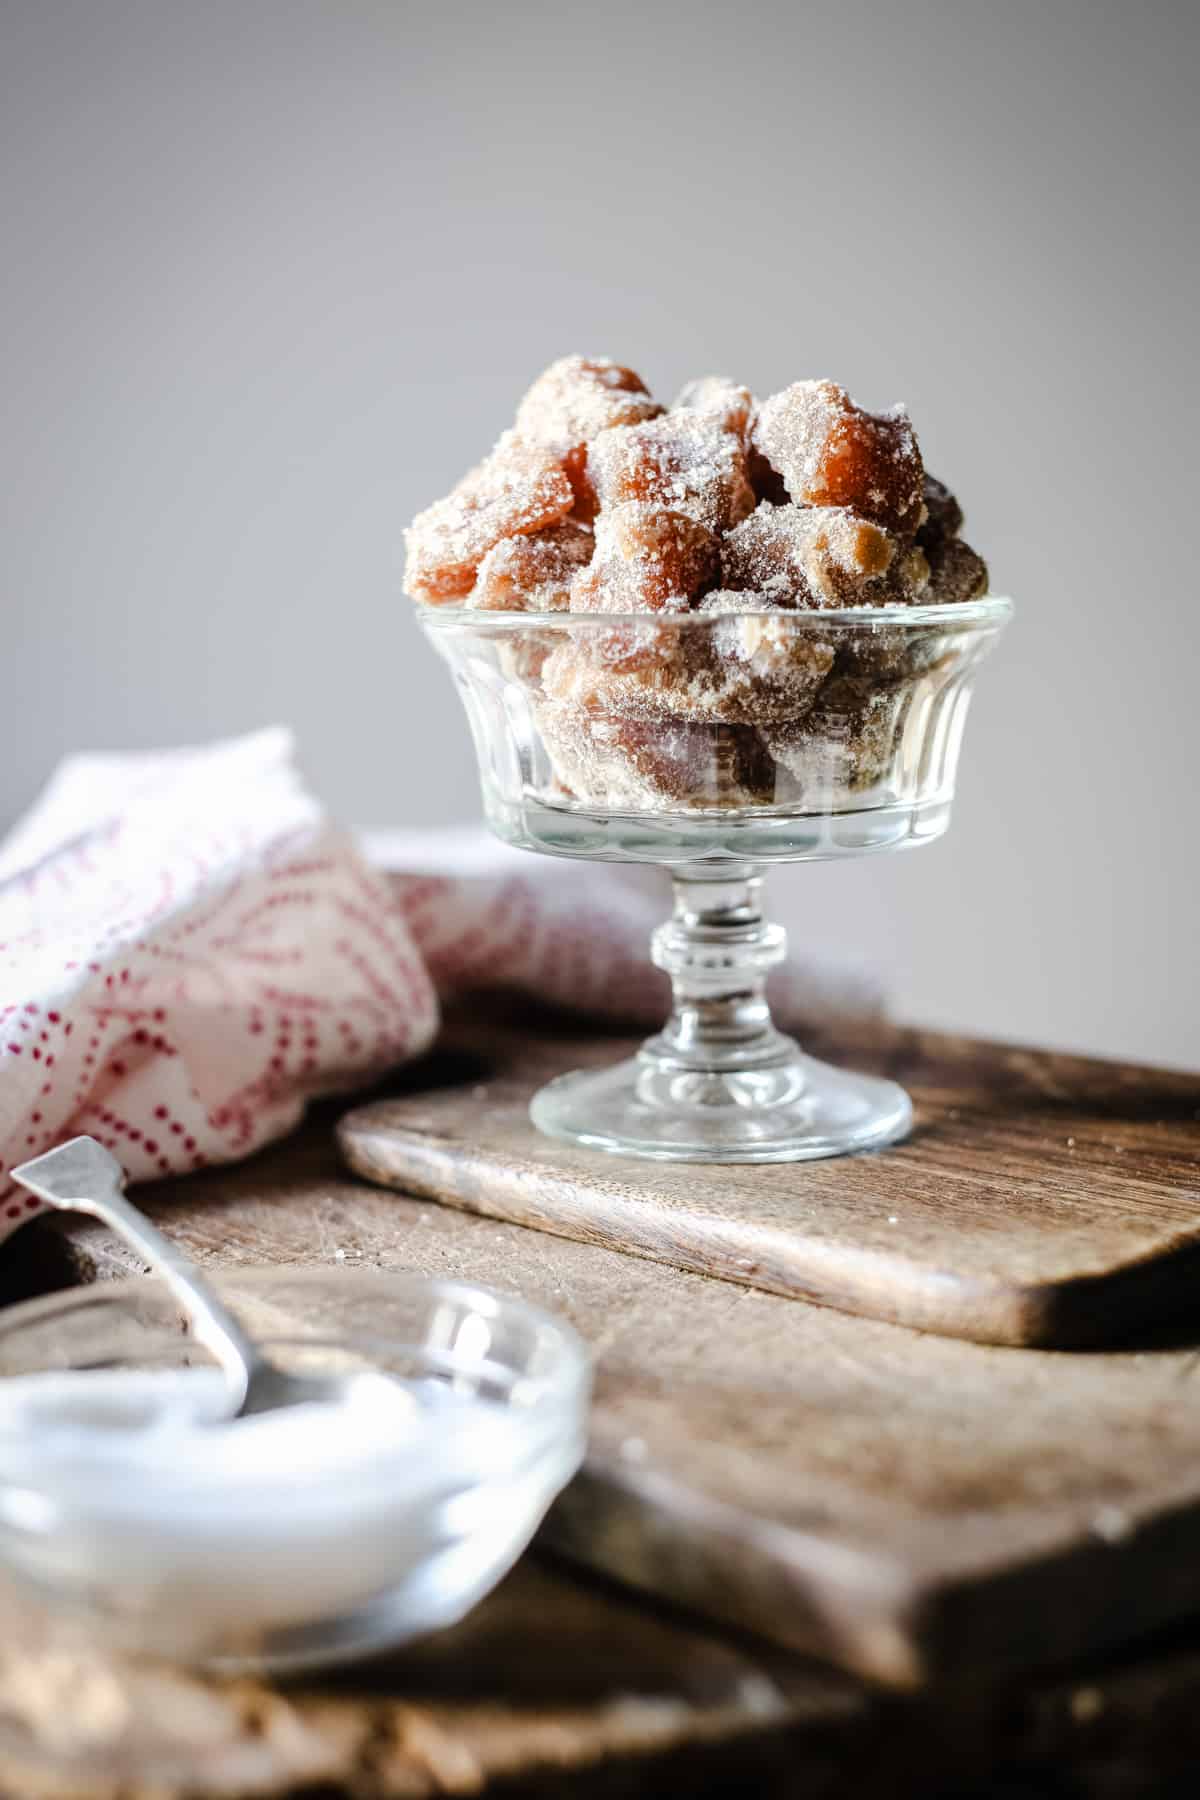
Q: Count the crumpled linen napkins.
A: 1